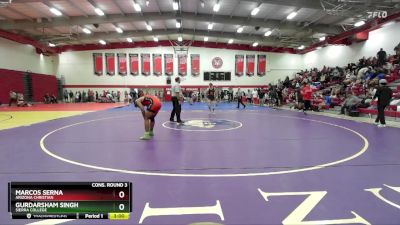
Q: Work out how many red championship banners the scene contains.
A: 12